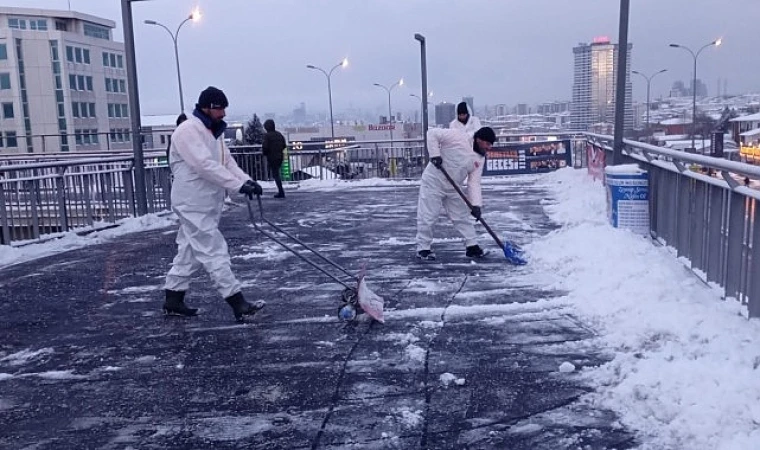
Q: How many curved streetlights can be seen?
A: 6